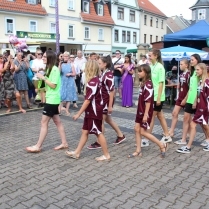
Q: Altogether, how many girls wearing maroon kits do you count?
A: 5